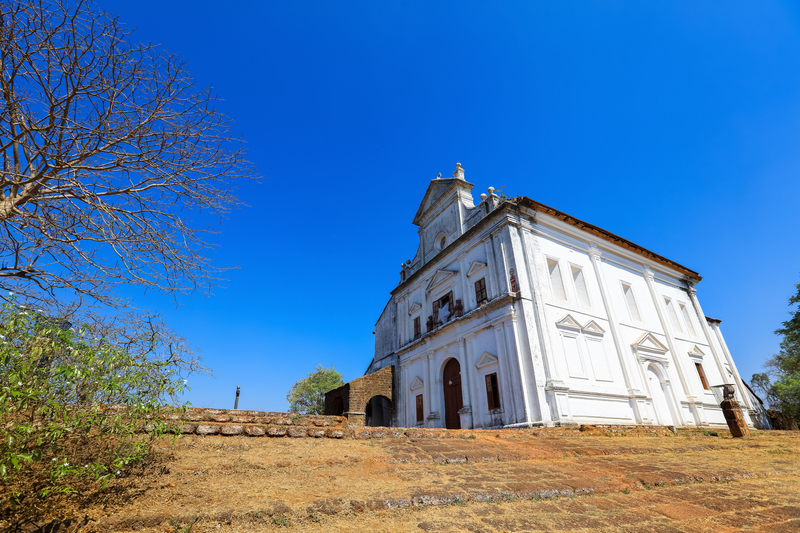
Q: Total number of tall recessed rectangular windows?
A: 5